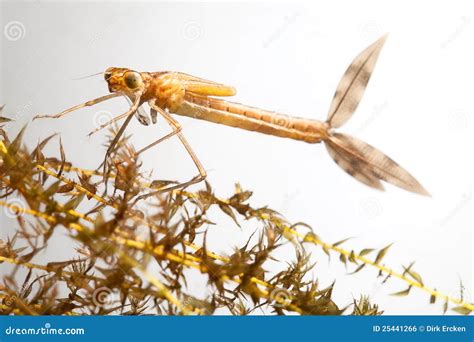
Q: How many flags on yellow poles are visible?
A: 0